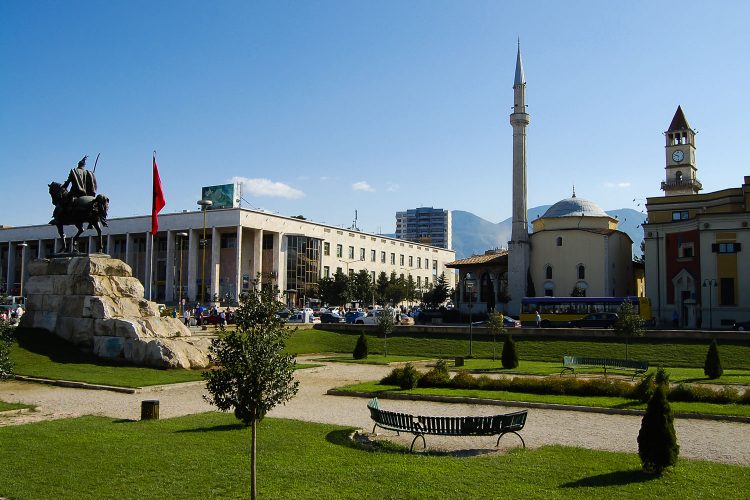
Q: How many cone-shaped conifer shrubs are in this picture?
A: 4